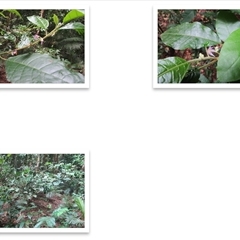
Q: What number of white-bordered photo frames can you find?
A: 3